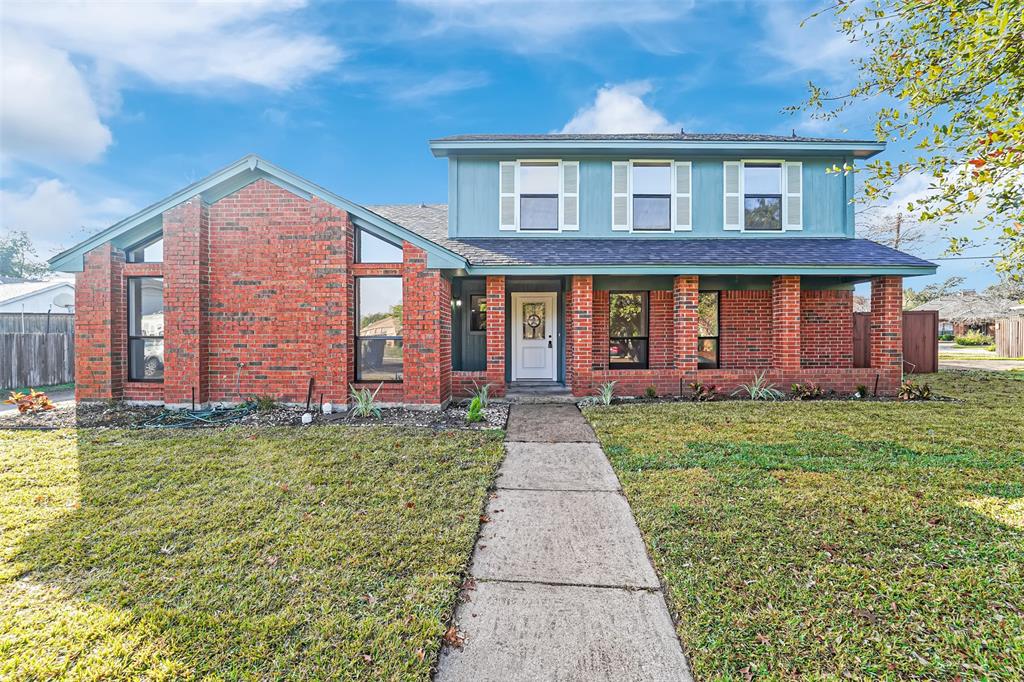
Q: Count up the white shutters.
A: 6